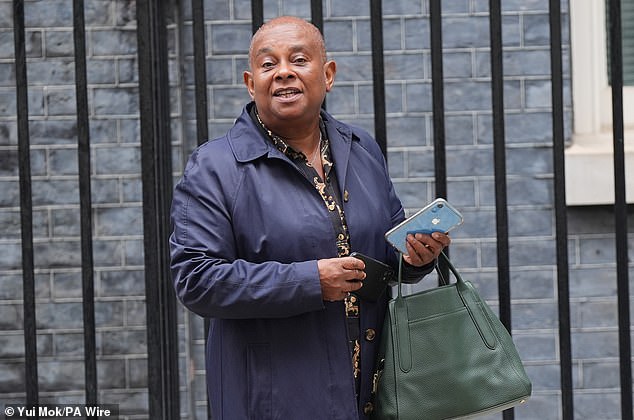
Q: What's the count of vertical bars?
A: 11